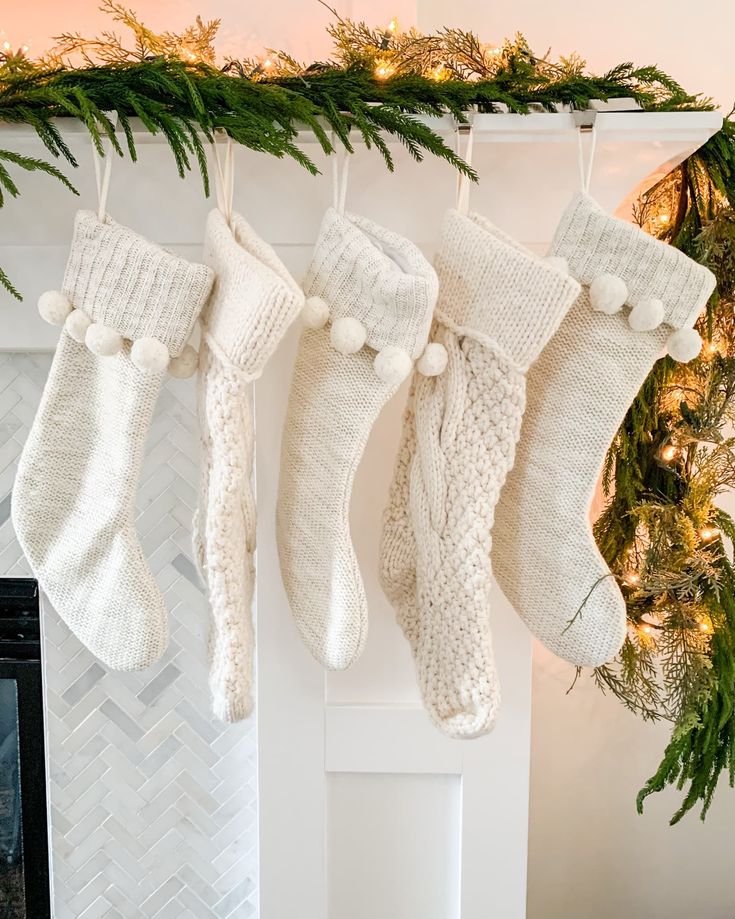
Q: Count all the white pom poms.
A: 13